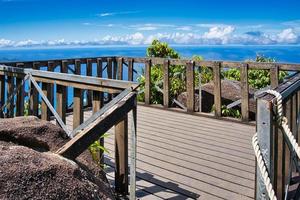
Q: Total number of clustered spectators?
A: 0